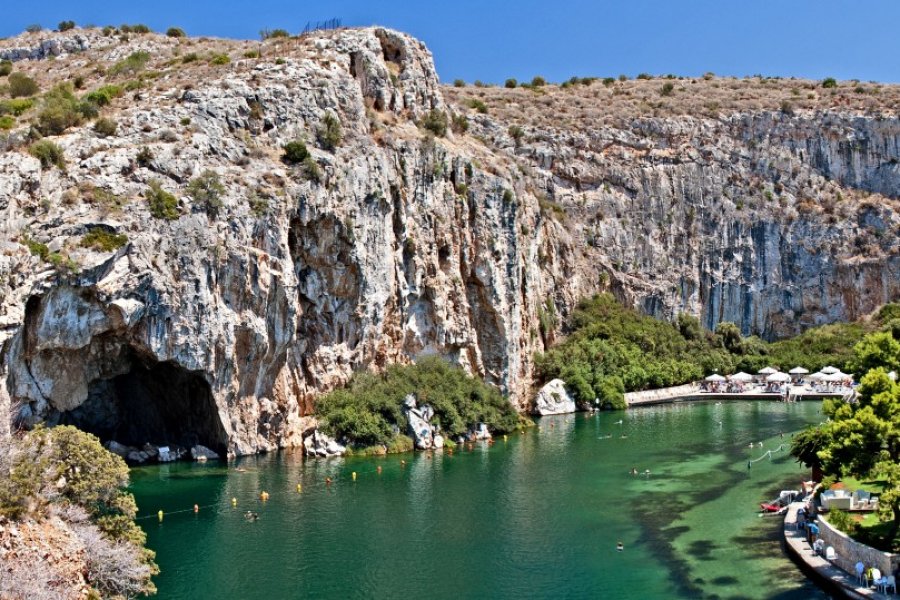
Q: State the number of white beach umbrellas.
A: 8